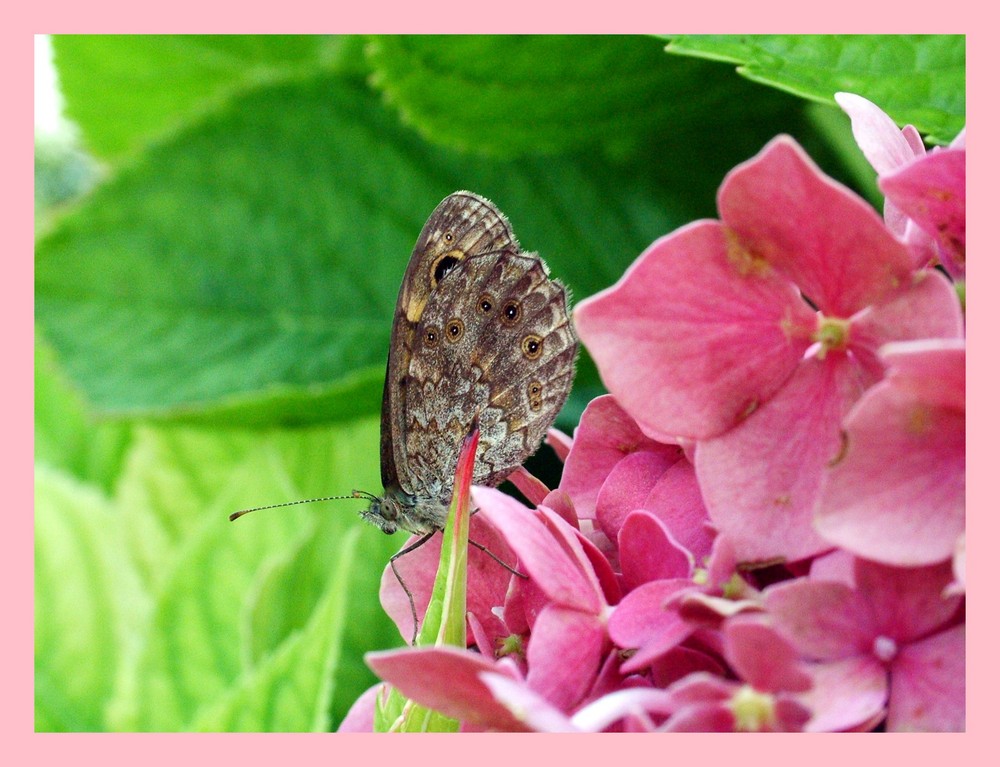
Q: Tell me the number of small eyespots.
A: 8